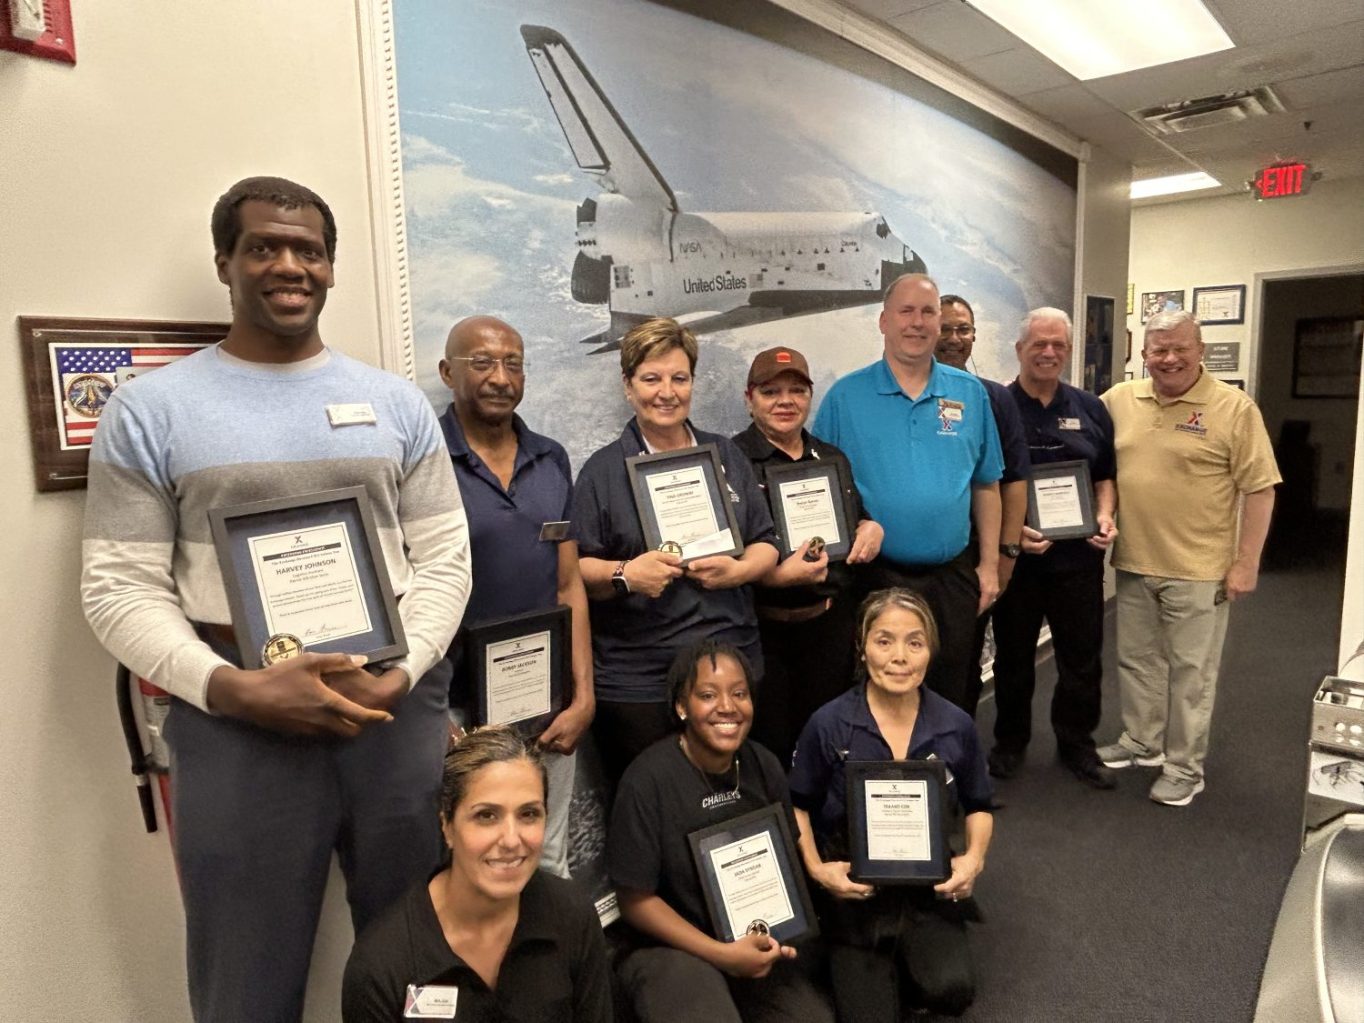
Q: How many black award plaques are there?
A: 7